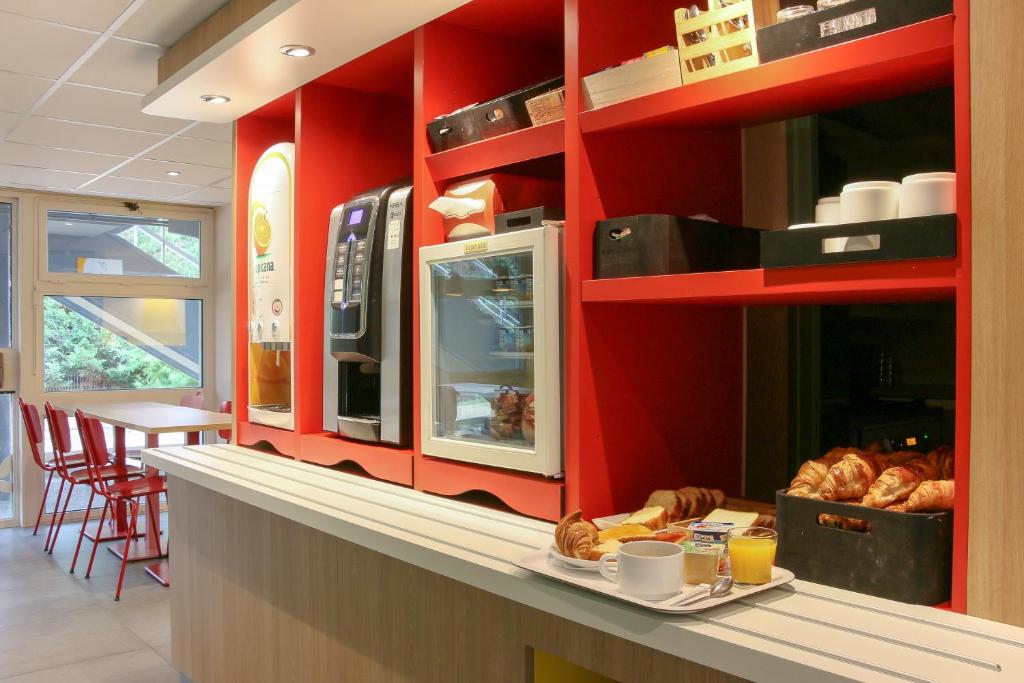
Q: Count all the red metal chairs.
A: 5